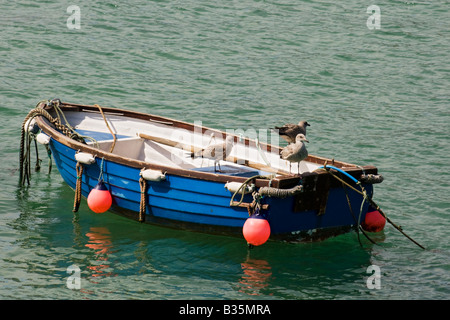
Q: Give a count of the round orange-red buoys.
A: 3